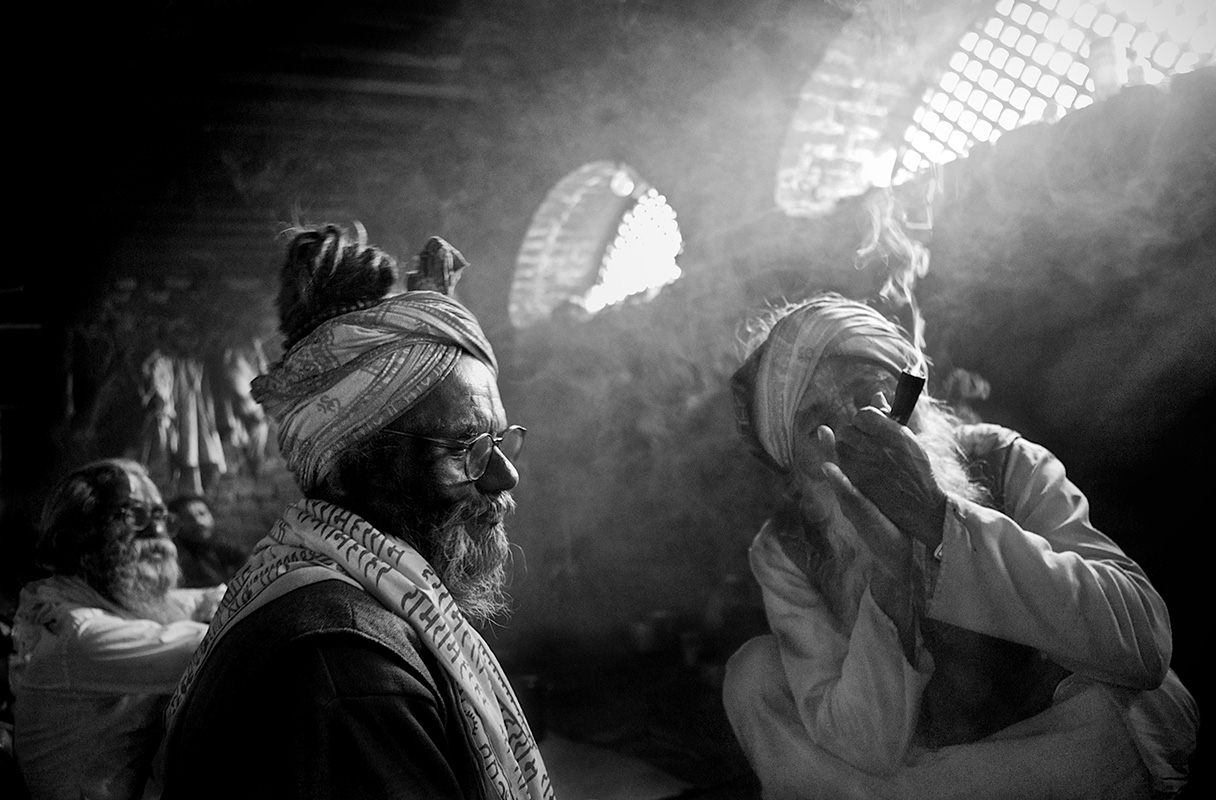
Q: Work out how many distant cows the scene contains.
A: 0